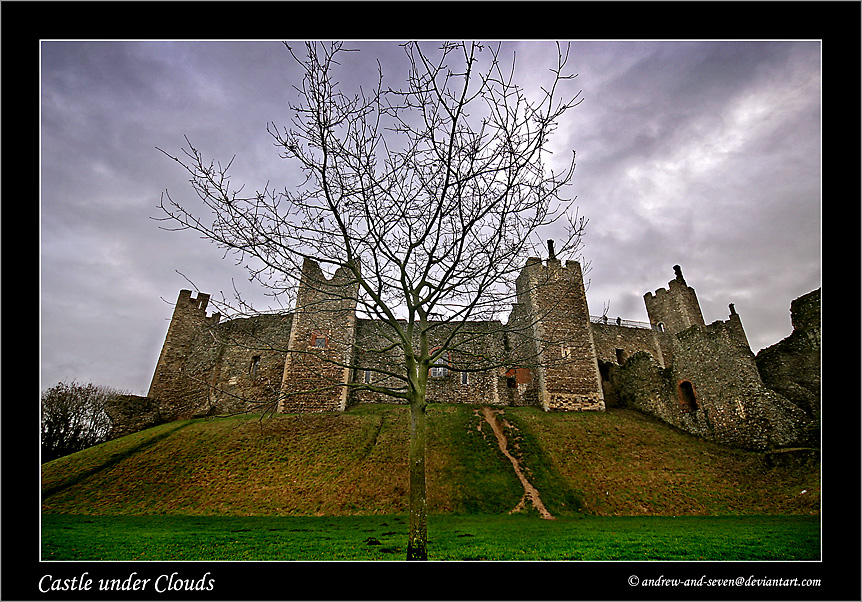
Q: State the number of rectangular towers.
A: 4